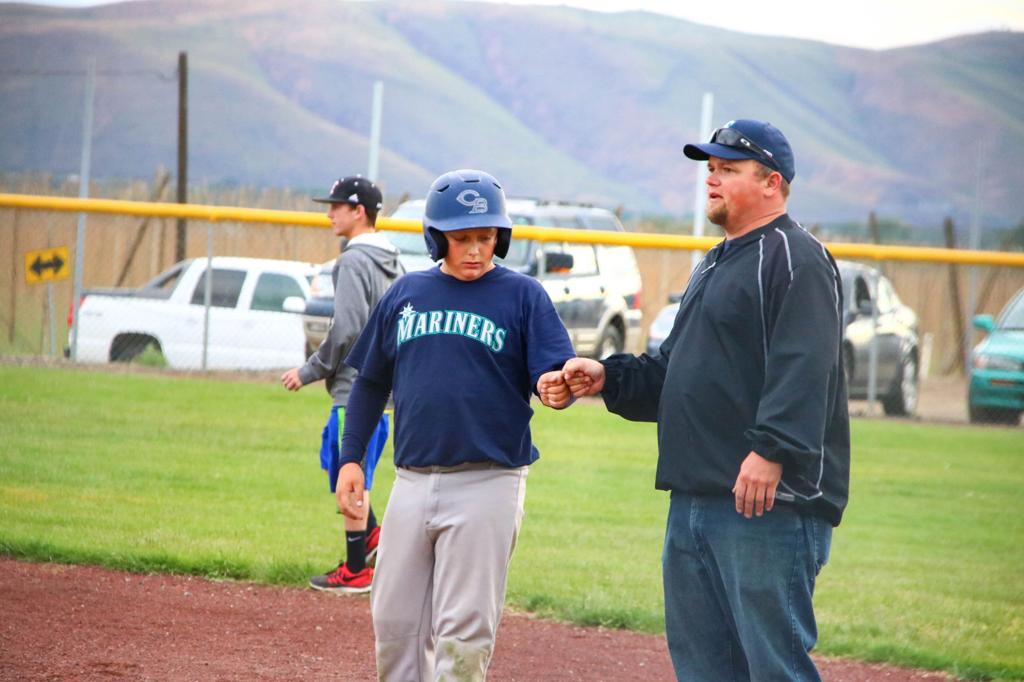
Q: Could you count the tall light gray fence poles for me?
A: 4